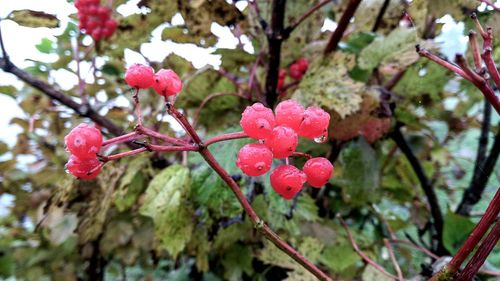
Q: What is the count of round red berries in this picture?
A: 11